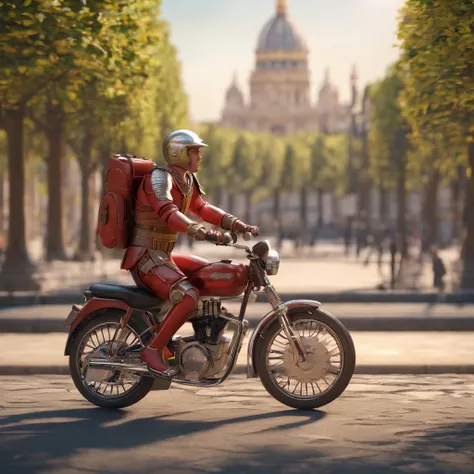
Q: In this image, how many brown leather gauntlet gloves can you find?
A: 2